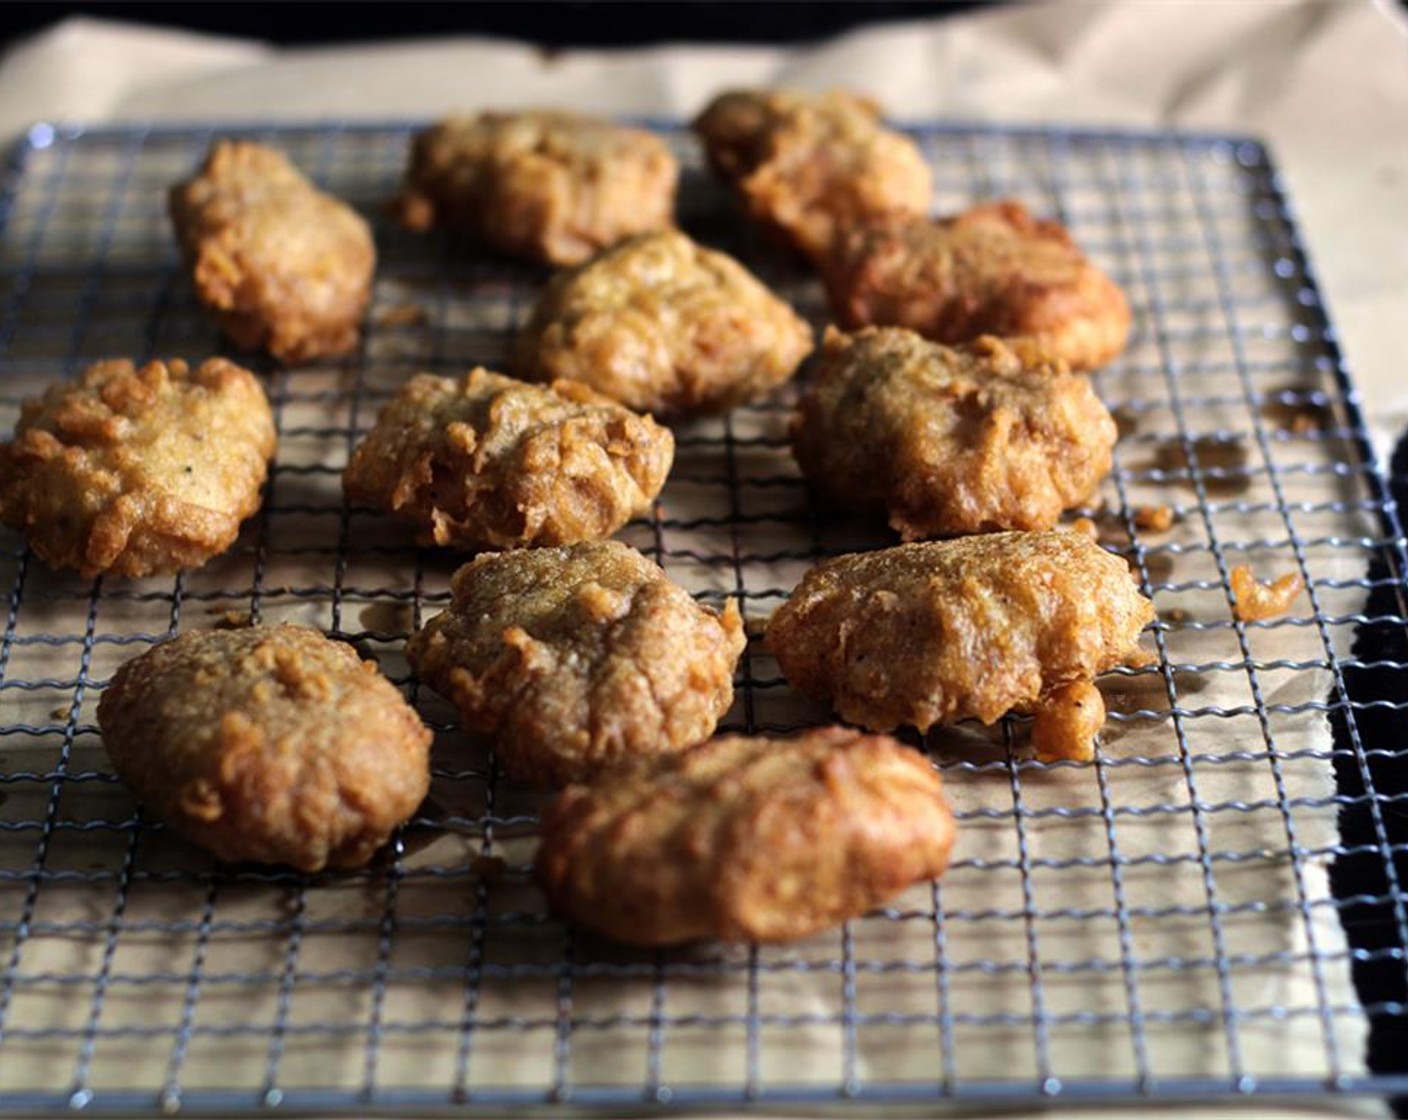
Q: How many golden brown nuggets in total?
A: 12